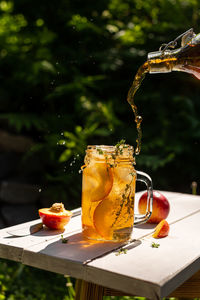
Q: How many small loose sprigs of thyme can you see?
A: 3